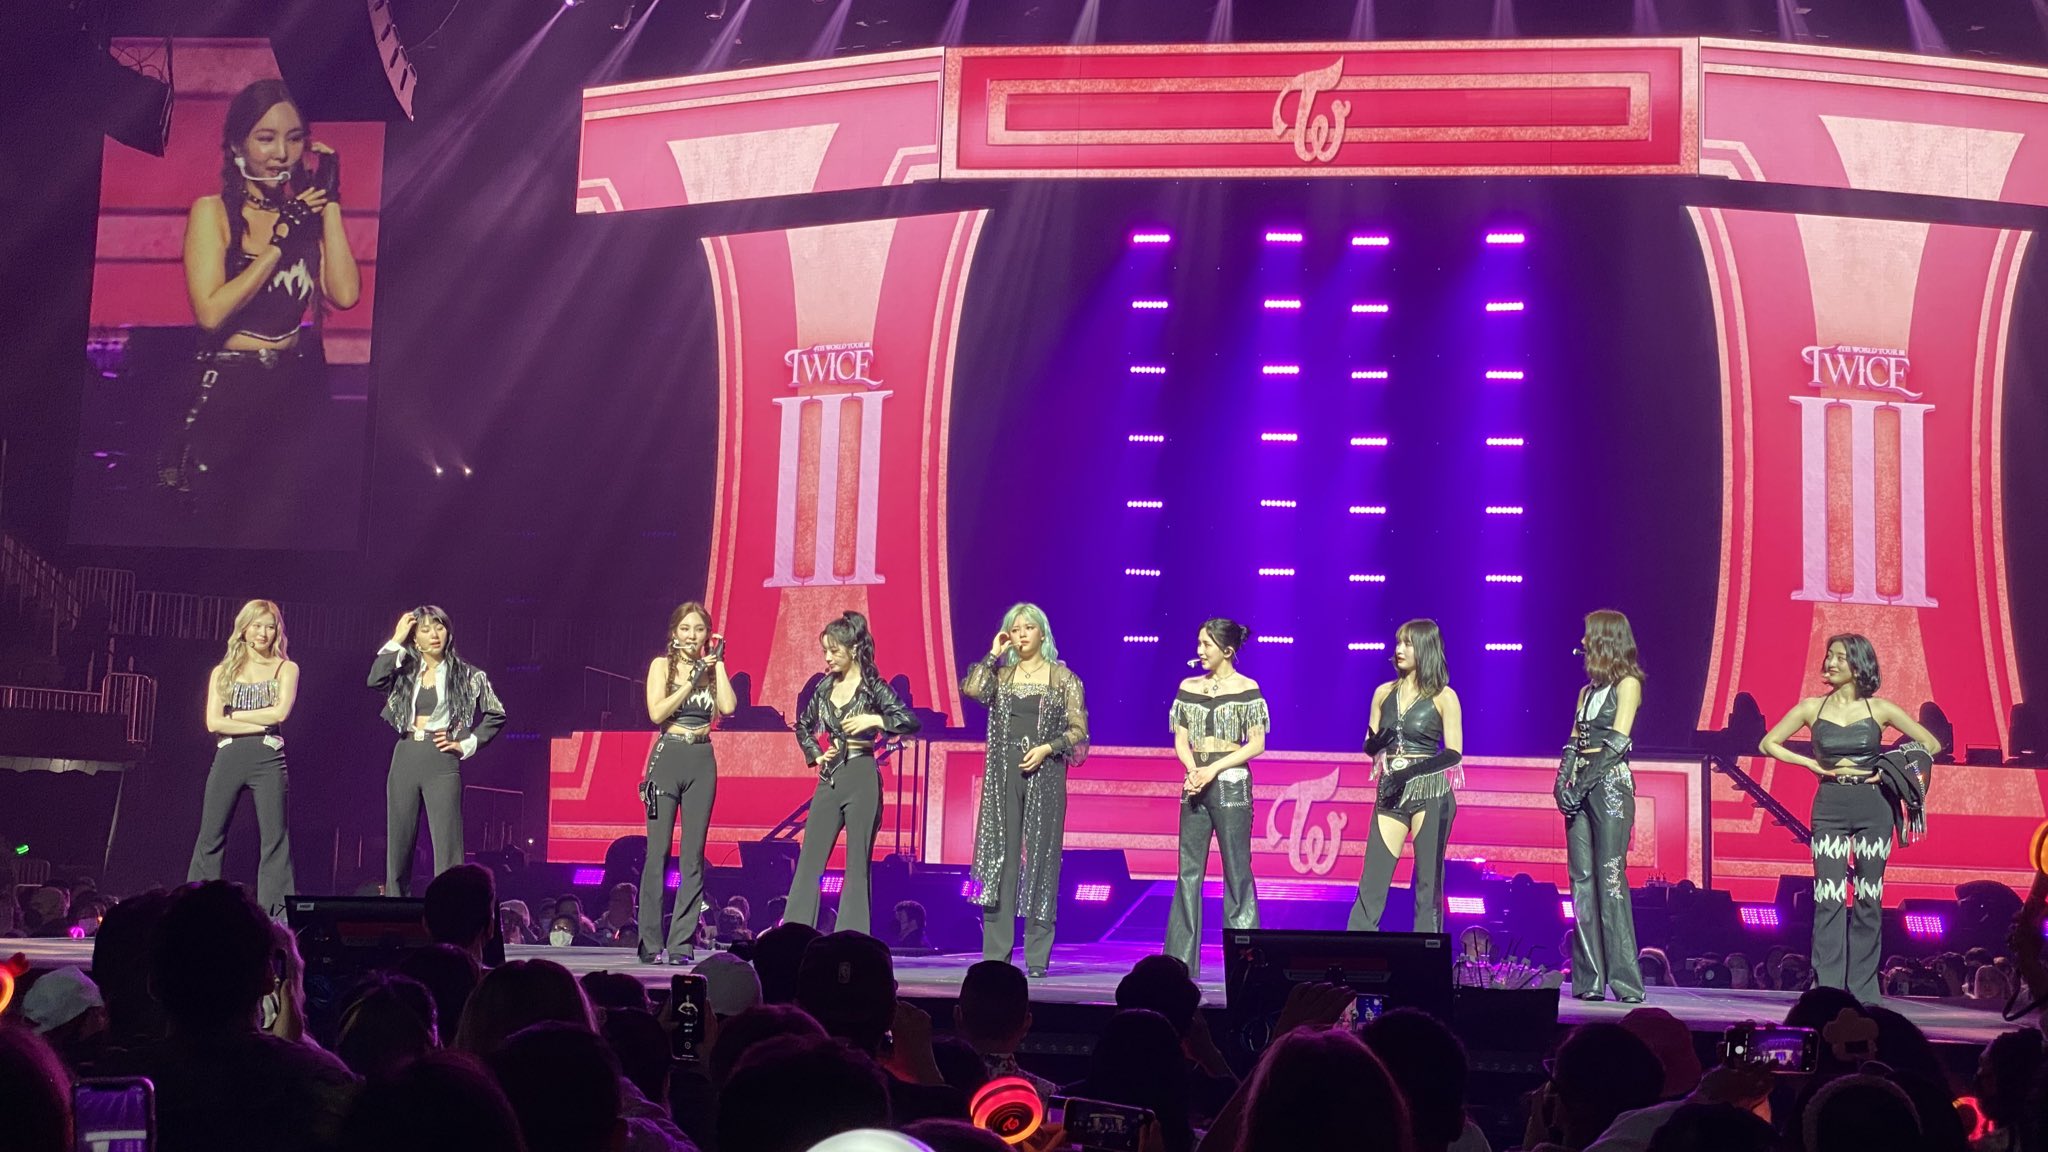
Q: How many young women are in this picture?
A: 9